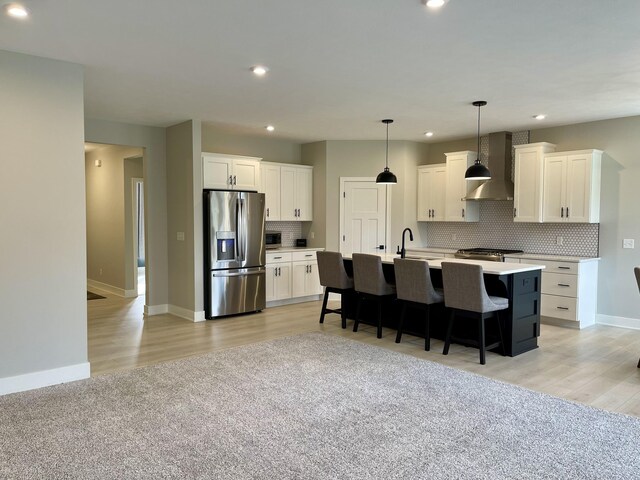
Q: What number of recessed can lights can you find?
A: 6